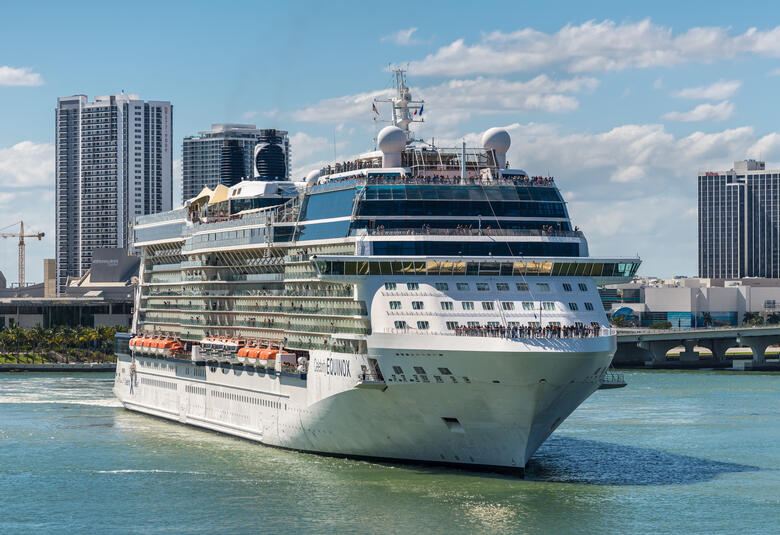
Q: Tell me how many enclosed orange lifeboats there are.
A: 8